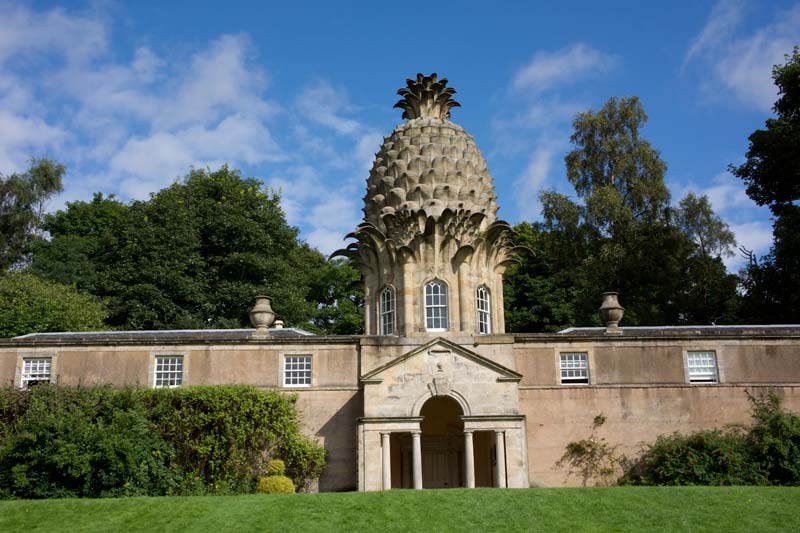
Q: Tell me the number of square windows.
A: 5